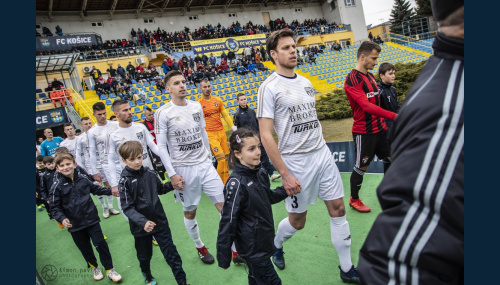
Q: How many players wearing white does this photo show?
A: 6